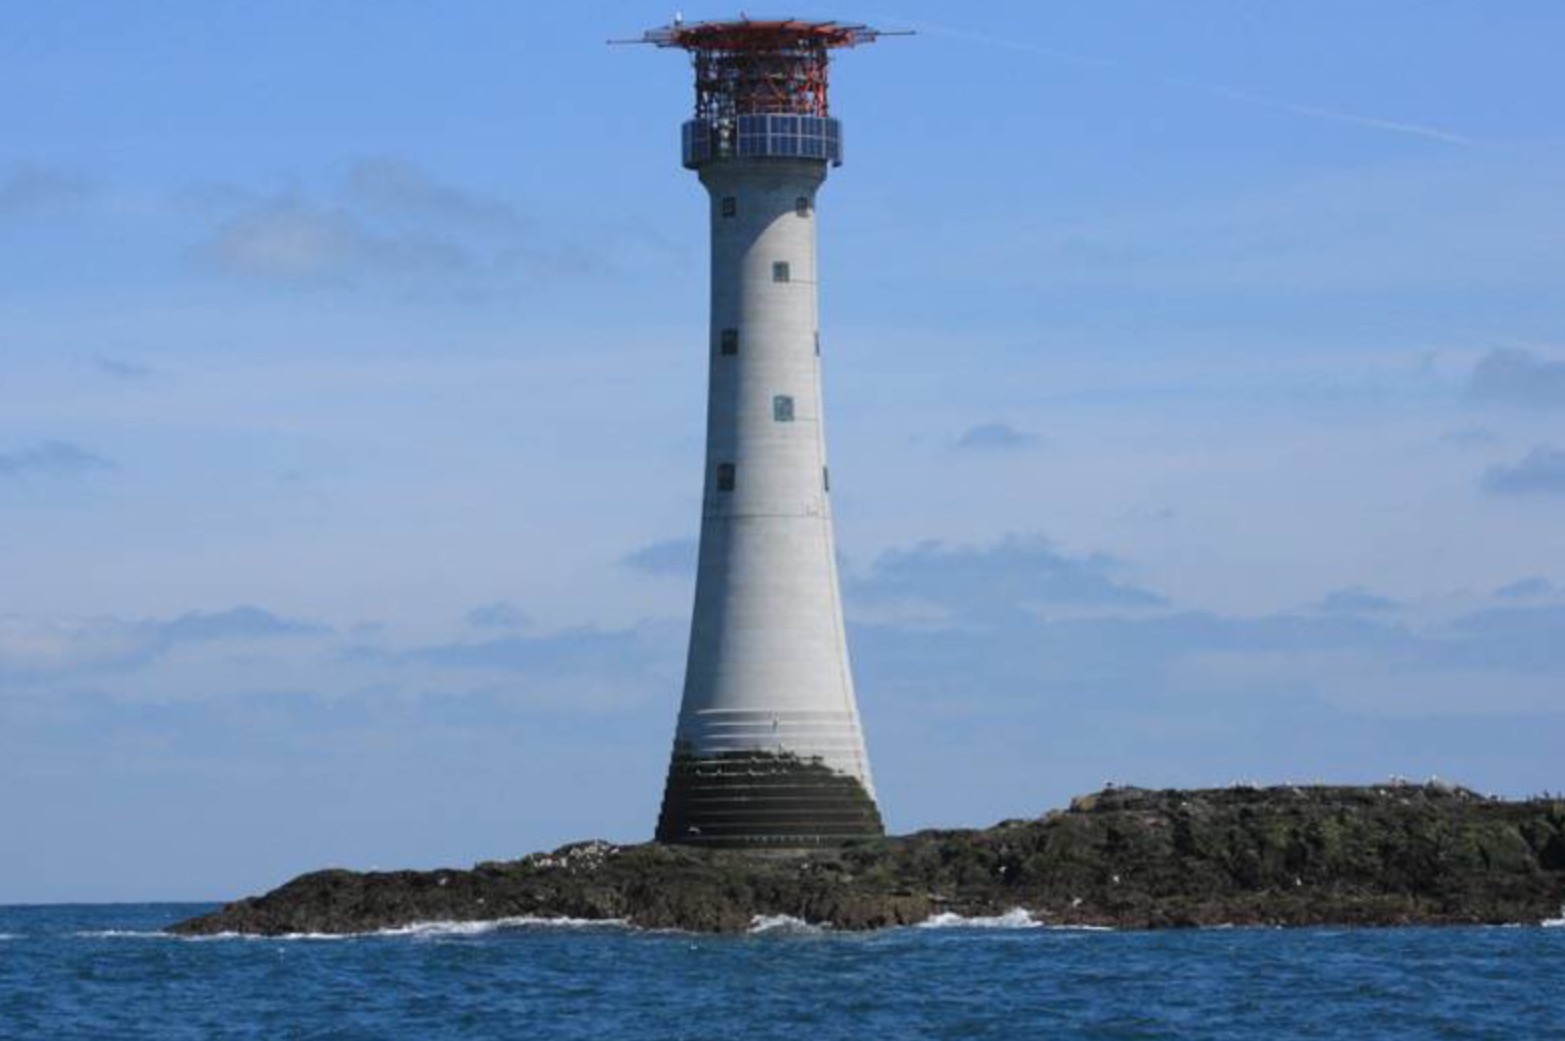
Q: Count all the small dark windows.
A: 8